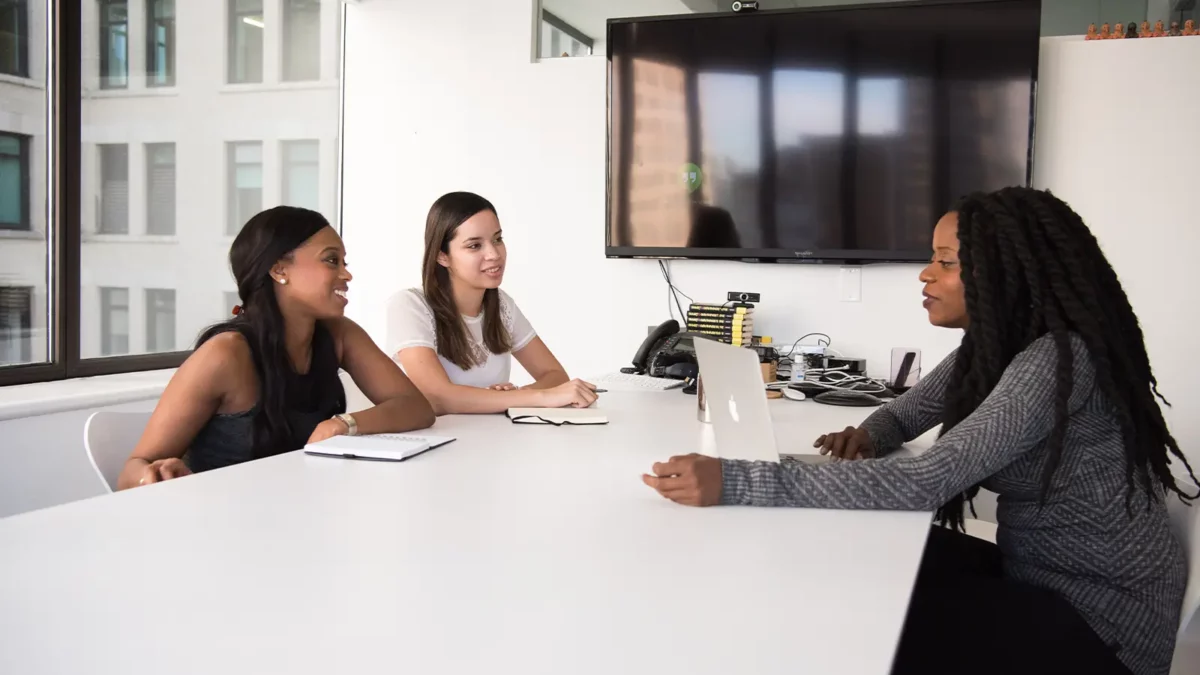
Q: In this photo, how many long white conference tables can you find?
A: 1